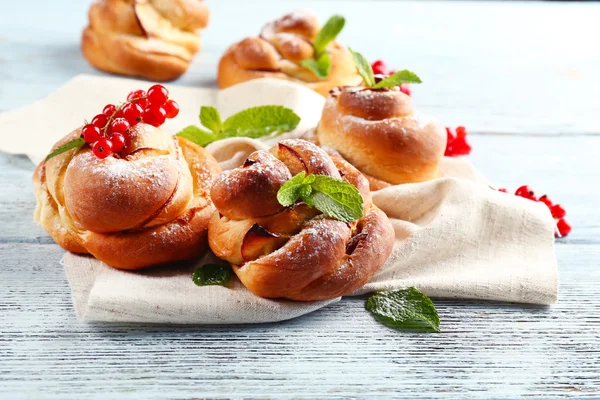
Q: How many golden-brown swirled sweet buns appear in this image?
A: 5